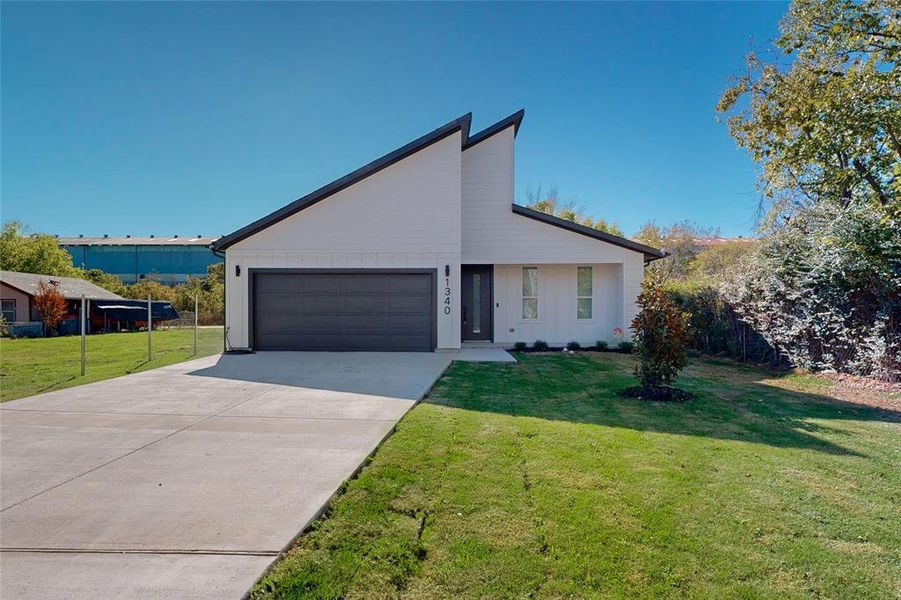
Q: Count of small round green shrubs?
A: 5